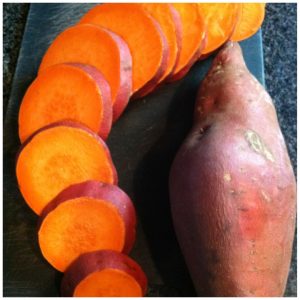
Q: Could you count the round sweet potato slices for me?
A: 10